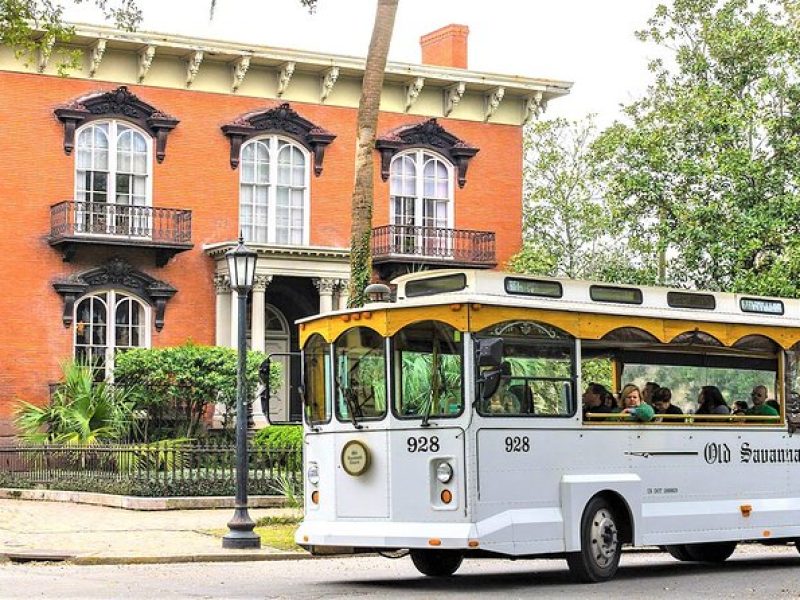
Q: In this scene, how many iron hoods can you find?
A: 4